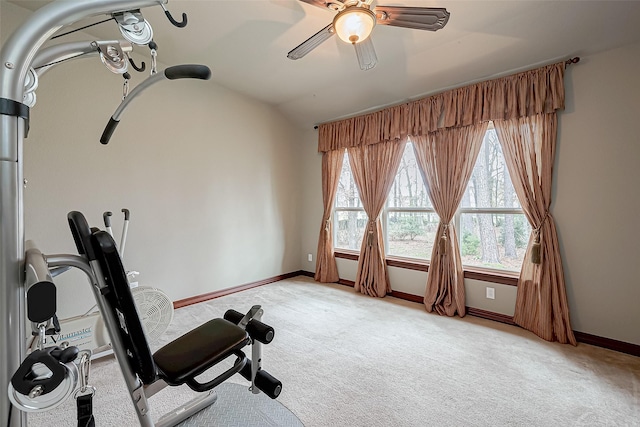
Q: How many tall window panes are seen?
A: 3